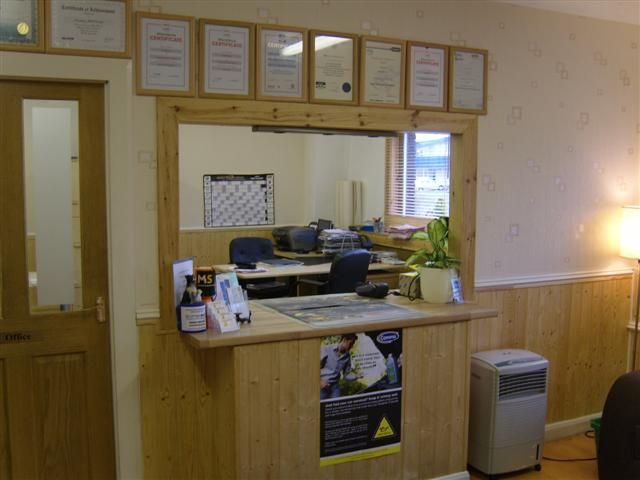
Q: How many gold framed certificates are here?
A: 9